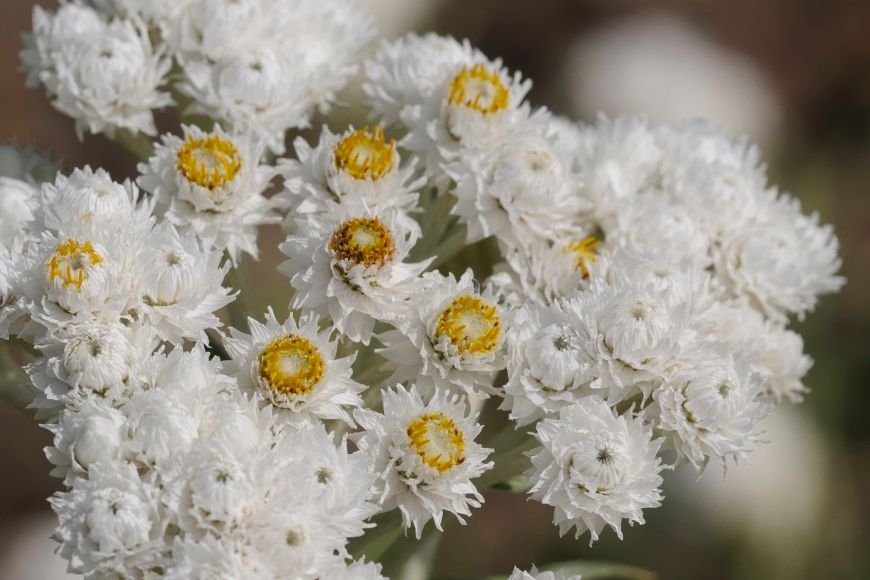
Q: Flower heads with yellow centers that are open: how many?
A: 9